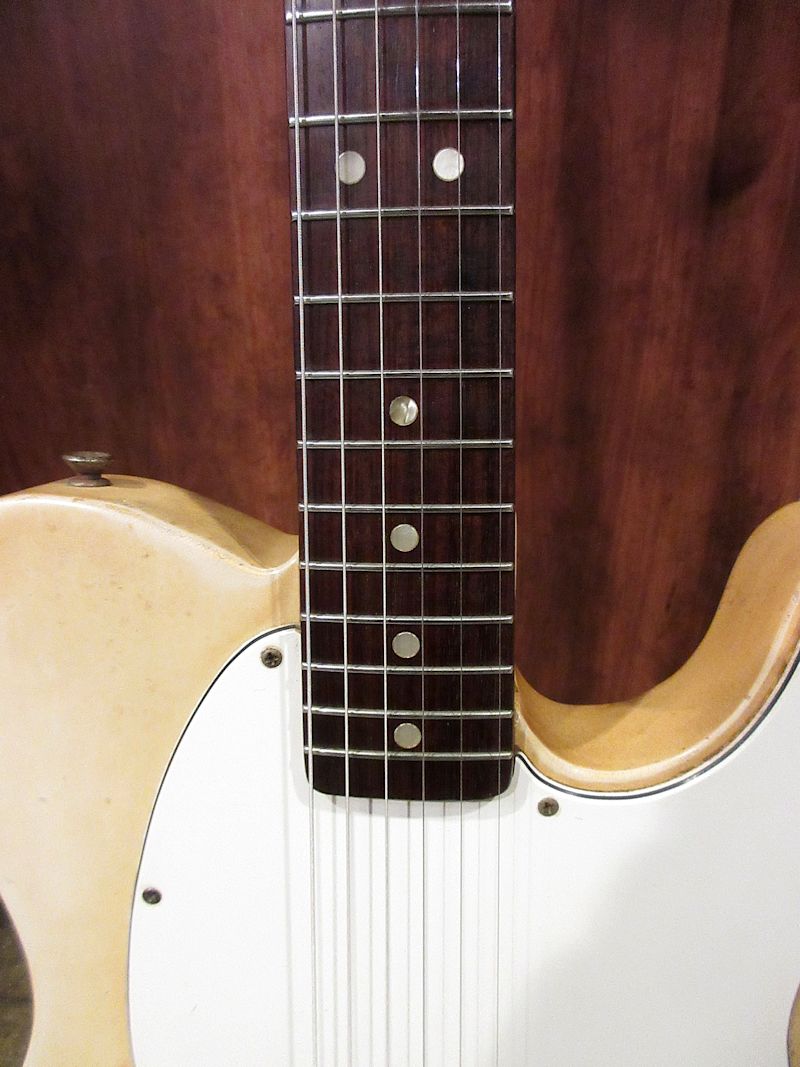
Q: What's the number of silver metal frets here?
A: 12